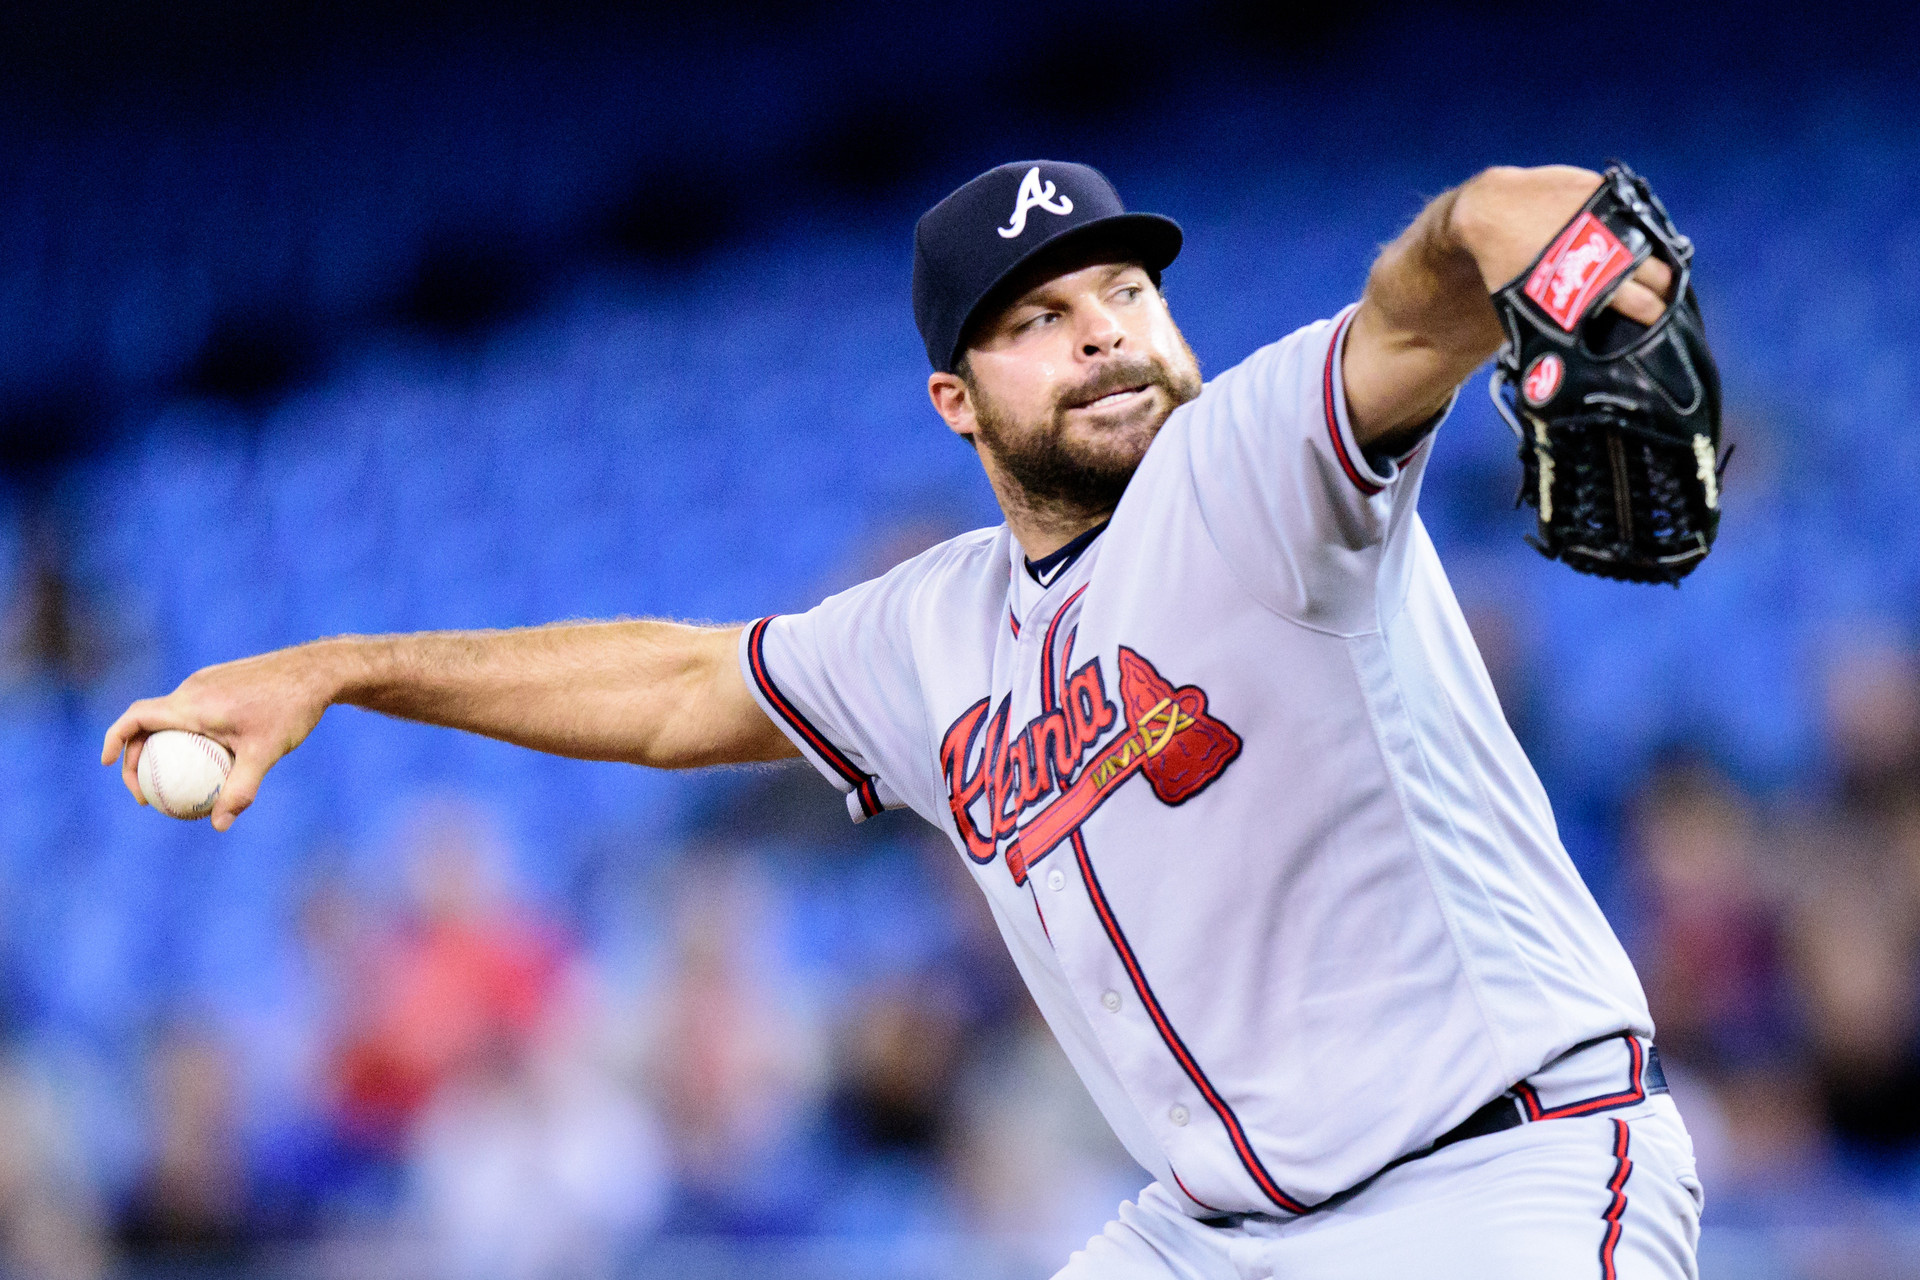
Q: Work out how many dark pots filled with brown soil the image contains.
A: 0